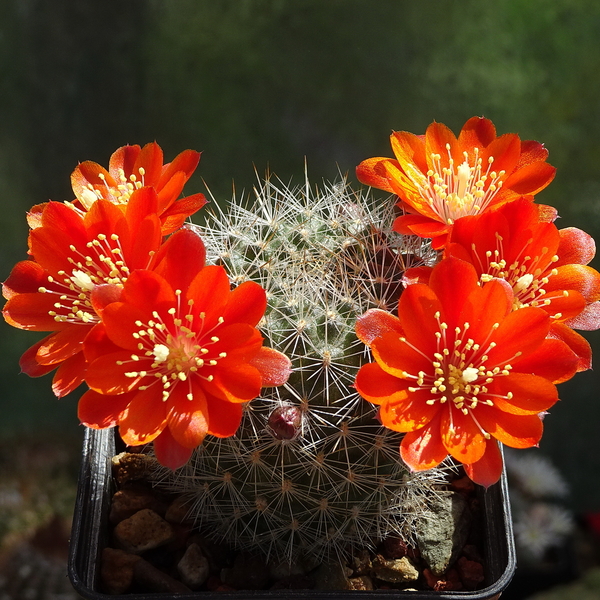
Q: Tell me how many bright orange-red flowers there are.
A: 6